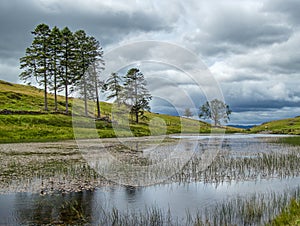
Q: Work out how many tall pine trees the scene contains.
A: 5